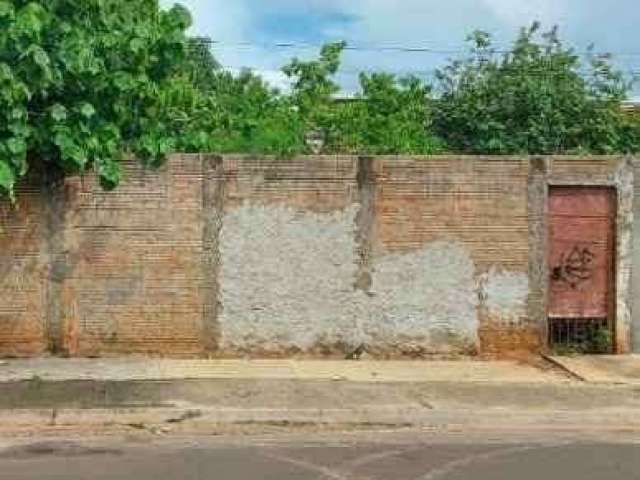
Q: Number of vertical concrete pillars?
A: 5